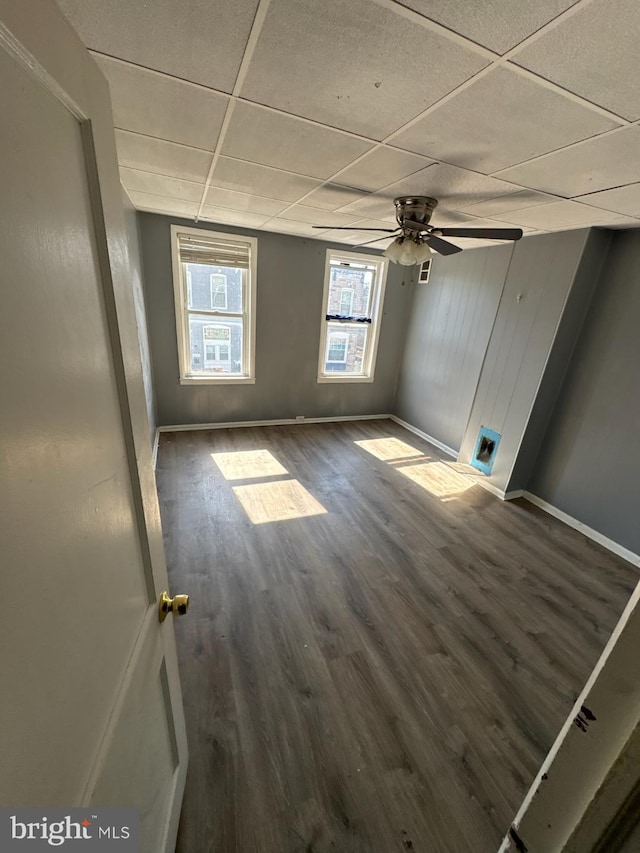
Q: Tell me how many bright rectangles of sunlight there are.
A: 4